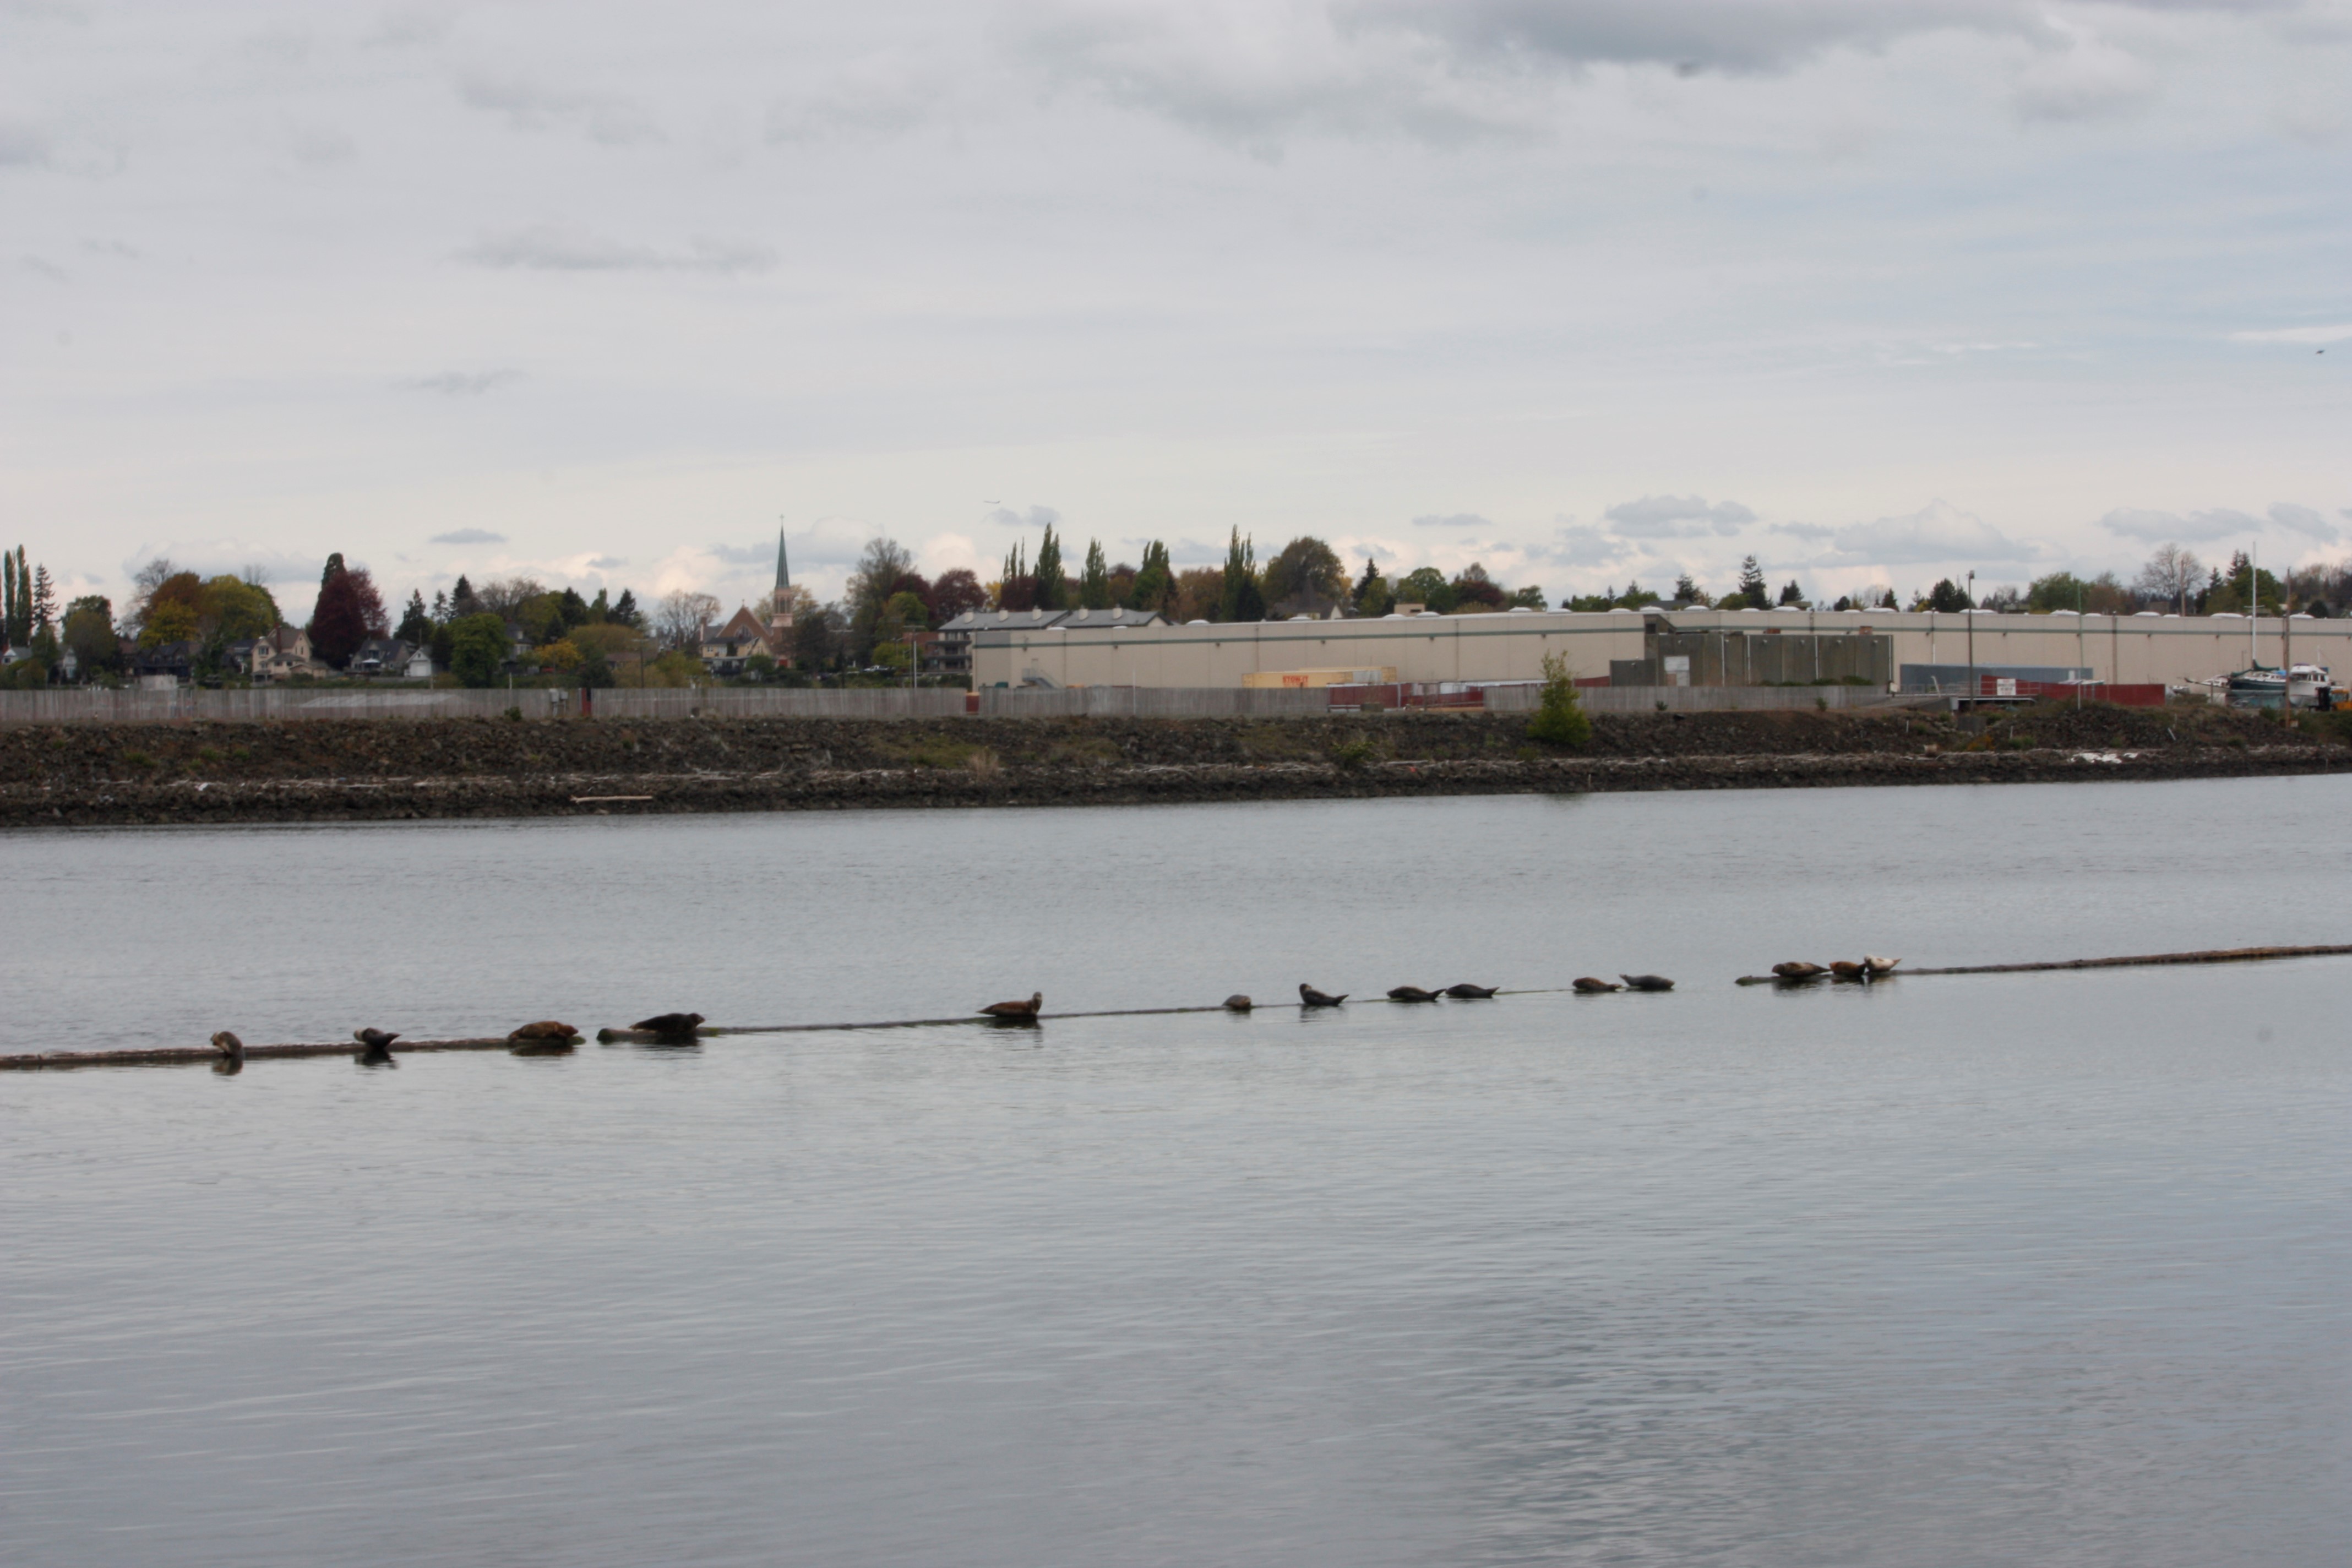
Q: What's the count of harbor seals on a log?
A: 14